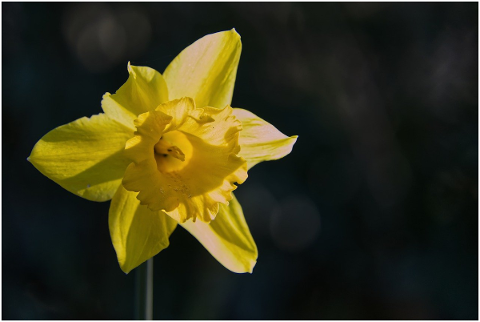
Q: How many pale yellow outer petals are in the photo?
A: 6